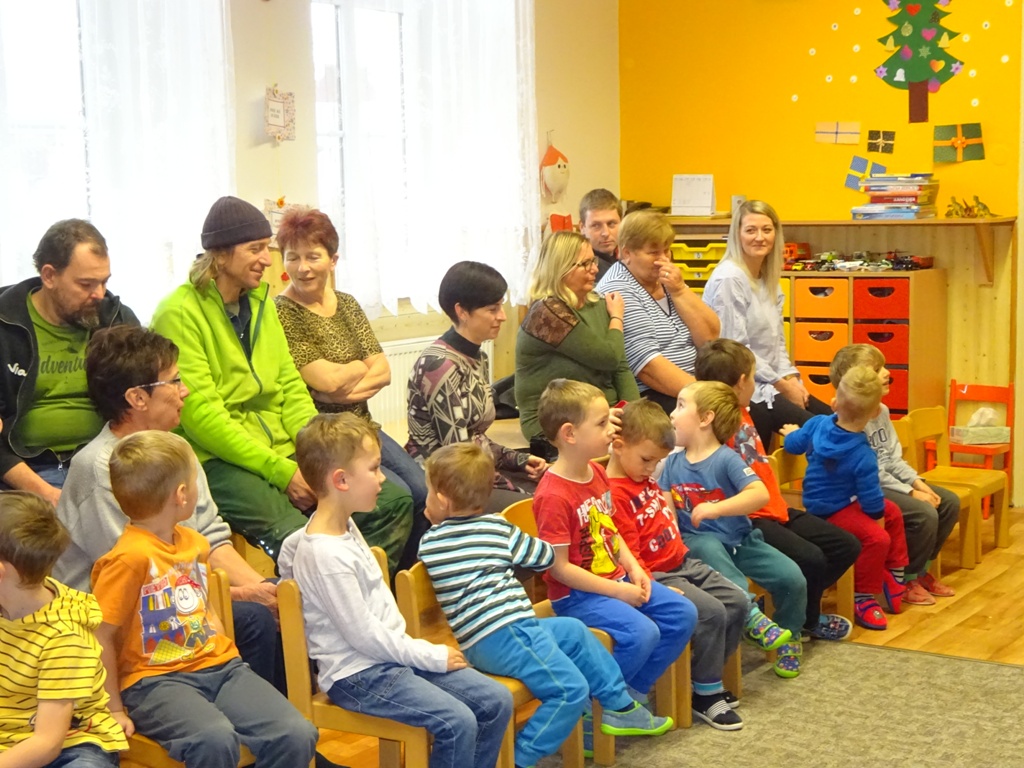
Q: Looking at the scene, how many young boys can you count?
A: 10